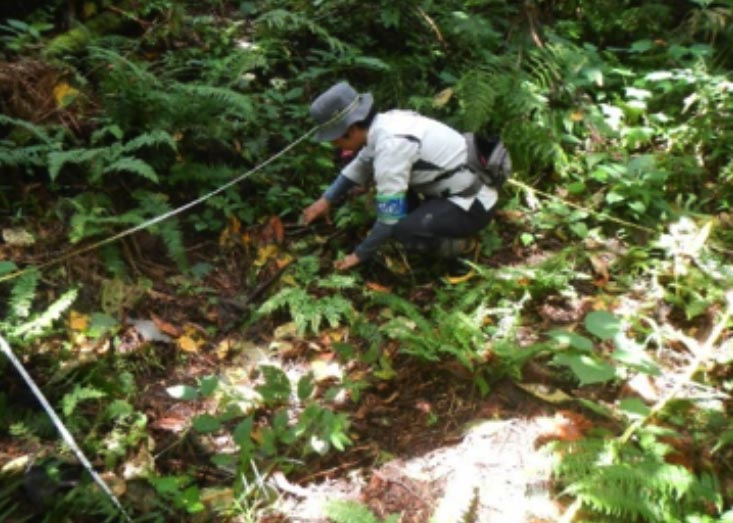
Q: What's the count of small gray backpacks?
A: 1